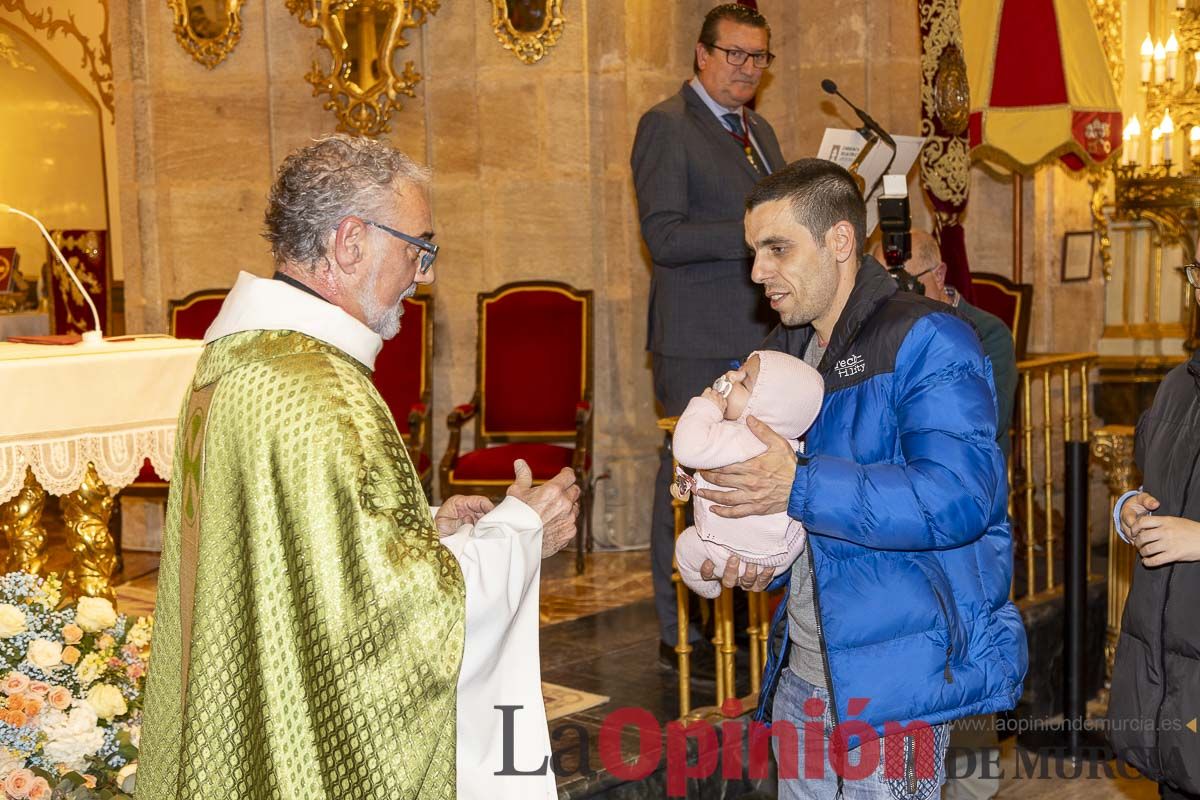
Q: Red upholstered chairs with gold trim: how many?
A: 4